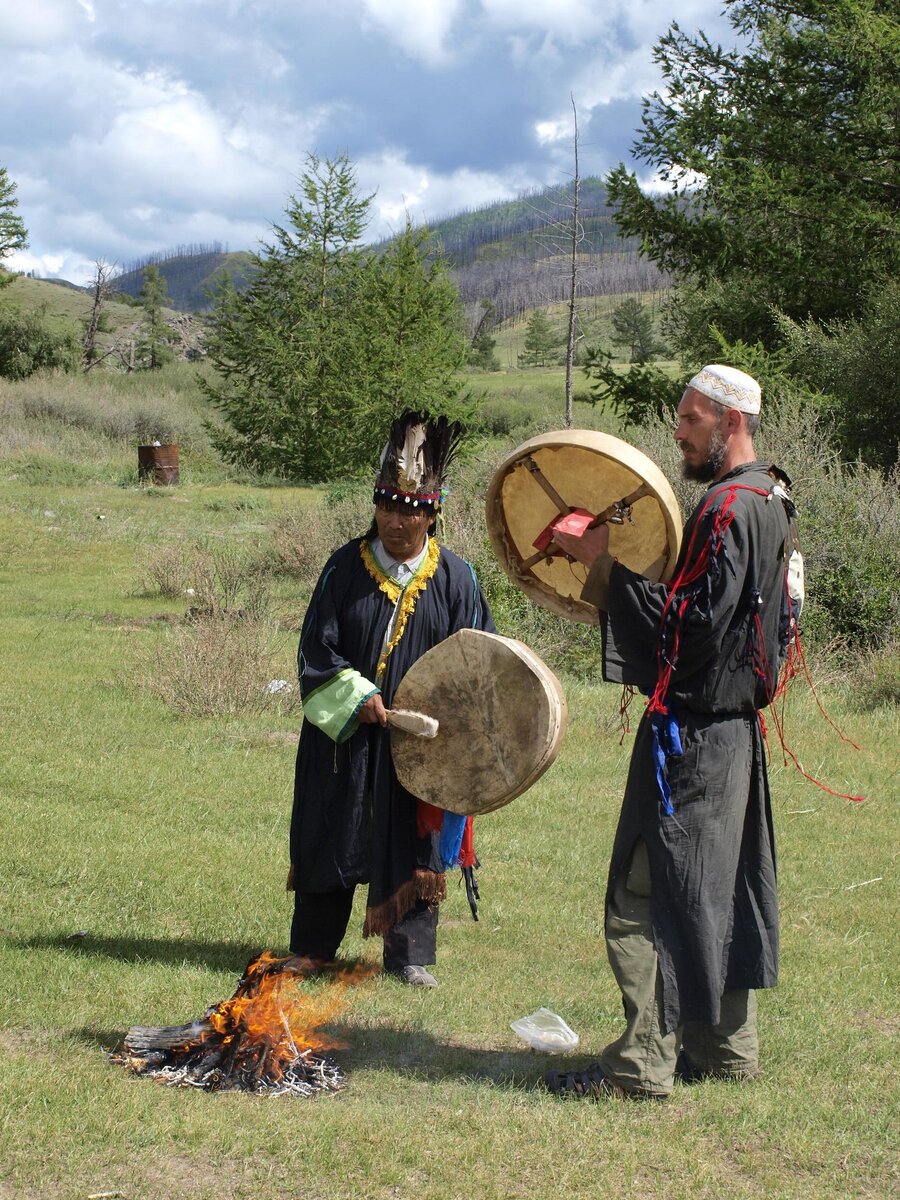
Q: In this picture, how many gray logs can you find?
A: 1